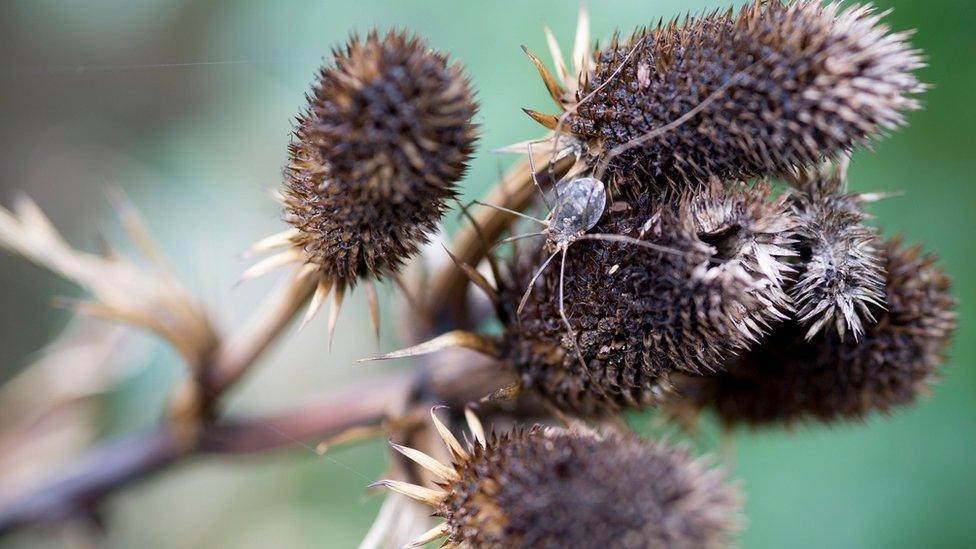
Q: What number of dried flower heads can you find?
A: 6